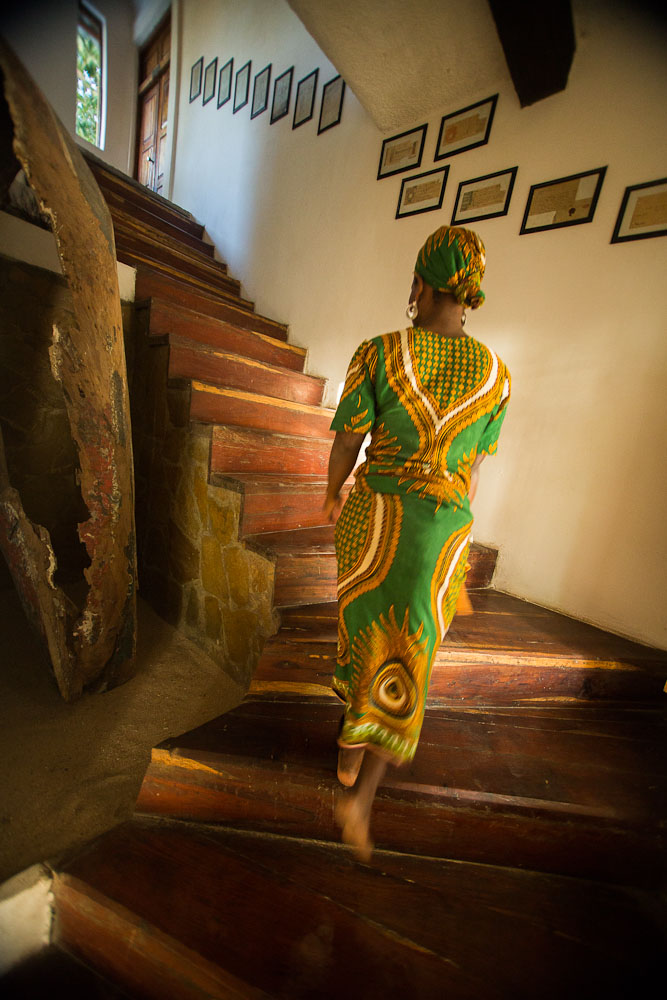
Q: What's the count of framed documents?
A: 14